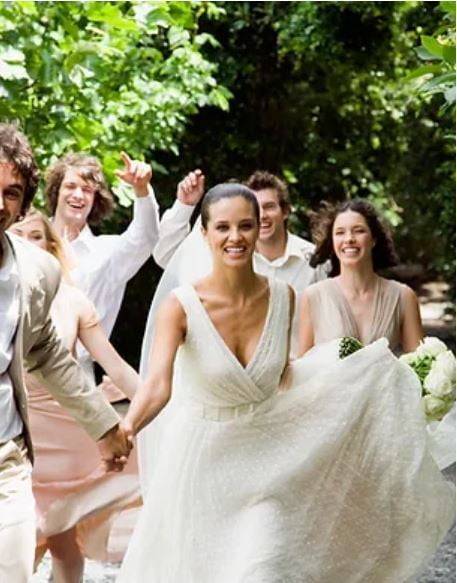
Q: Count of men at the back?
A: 2